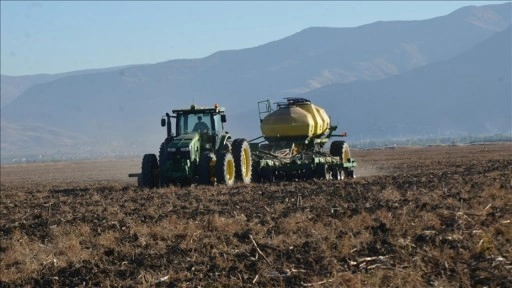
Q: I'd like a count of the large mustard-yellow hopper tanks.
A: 1